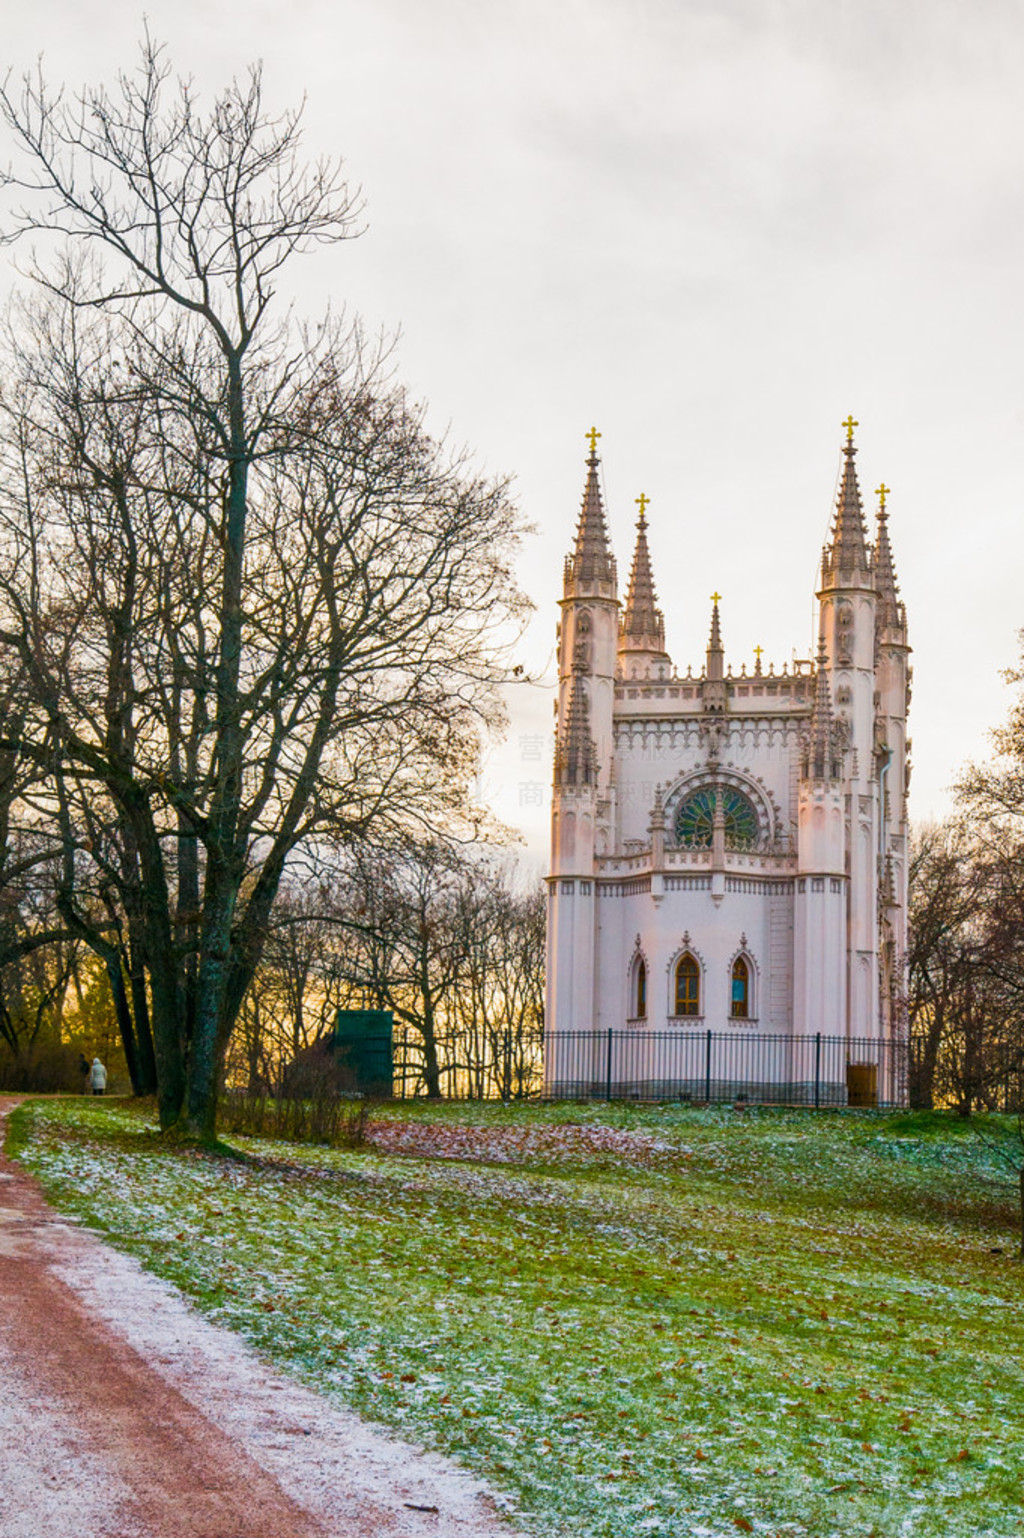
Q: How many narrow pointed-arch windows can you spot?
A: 3